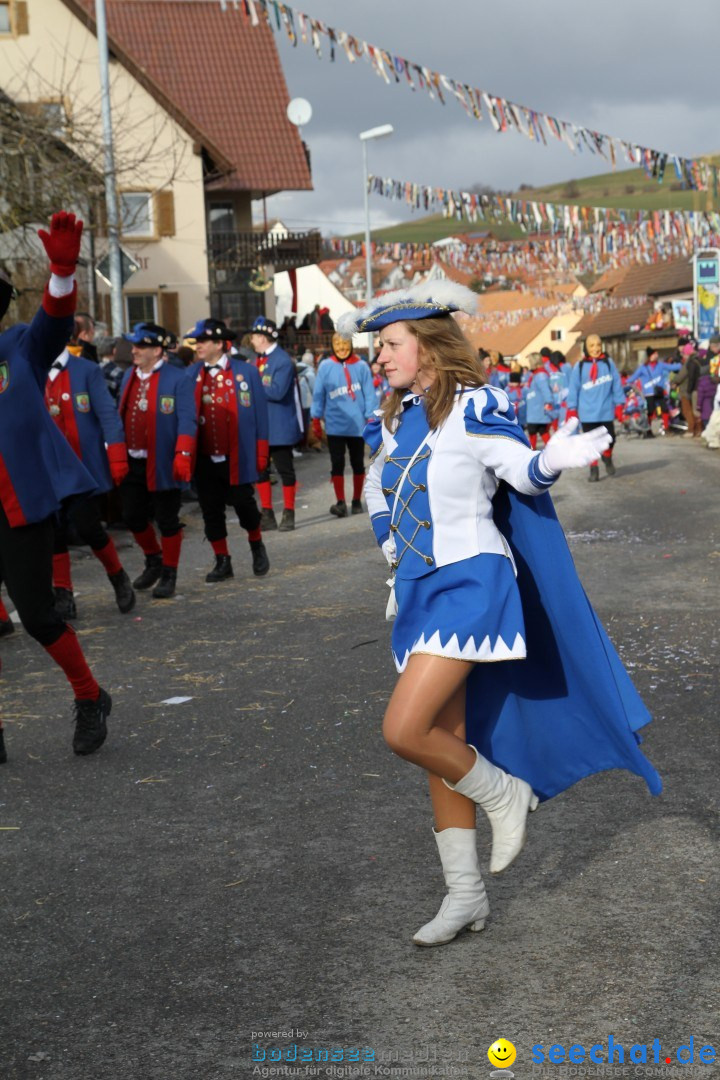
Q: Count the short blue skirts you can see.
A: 1